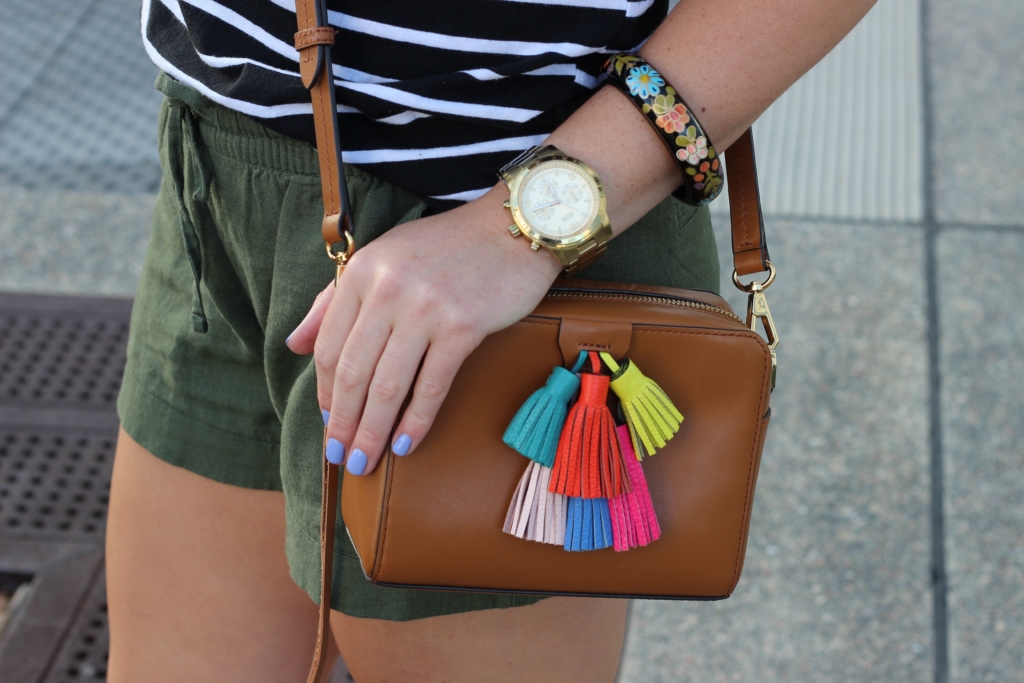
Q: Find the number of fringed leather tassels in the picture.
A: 6